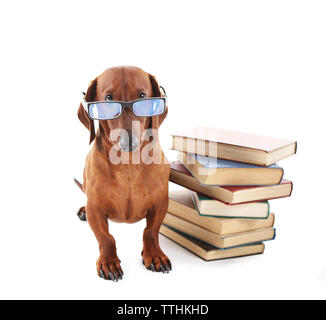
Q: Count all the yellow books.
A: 0